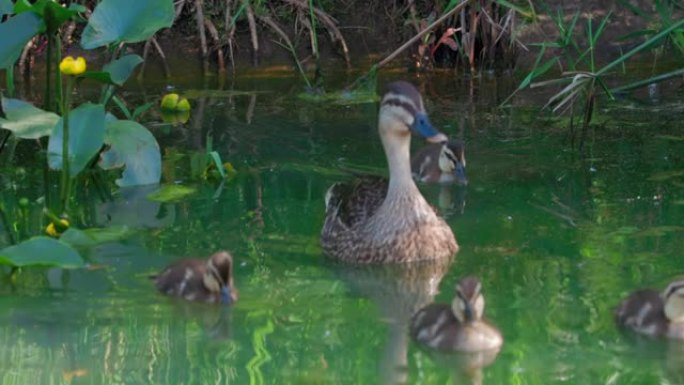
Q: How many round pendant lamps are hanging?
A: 0